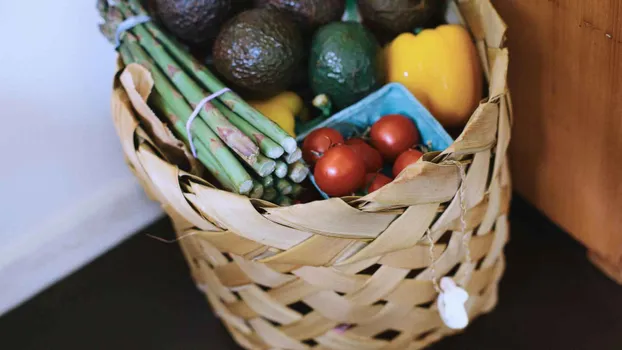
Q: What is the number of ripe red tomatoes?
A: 6